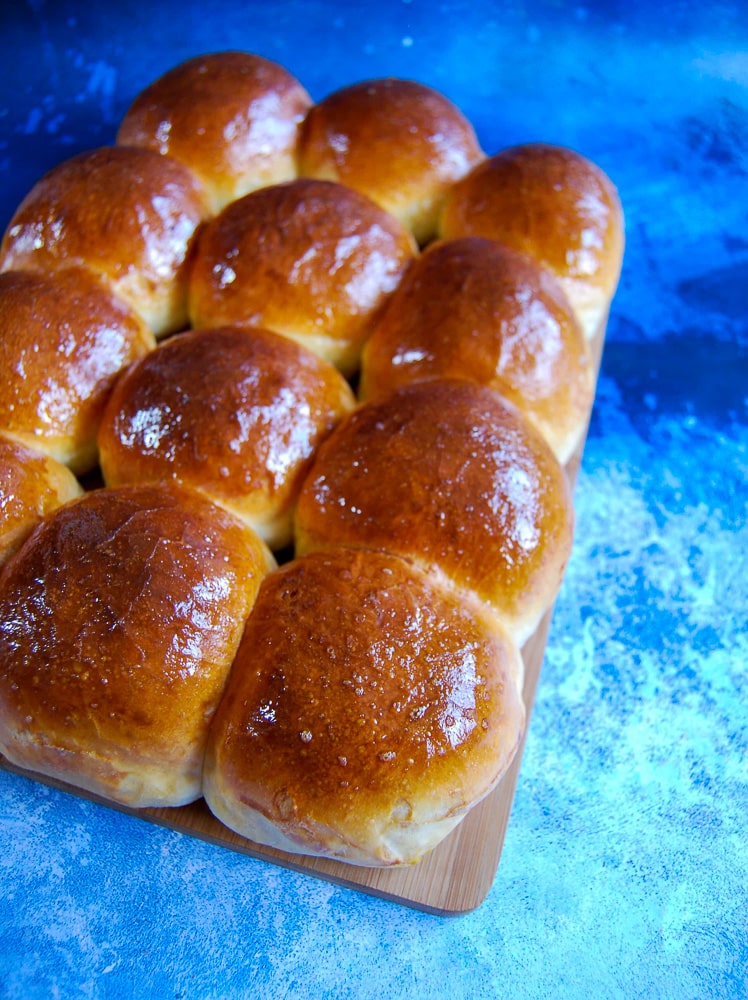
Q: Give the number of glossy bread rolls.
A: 12